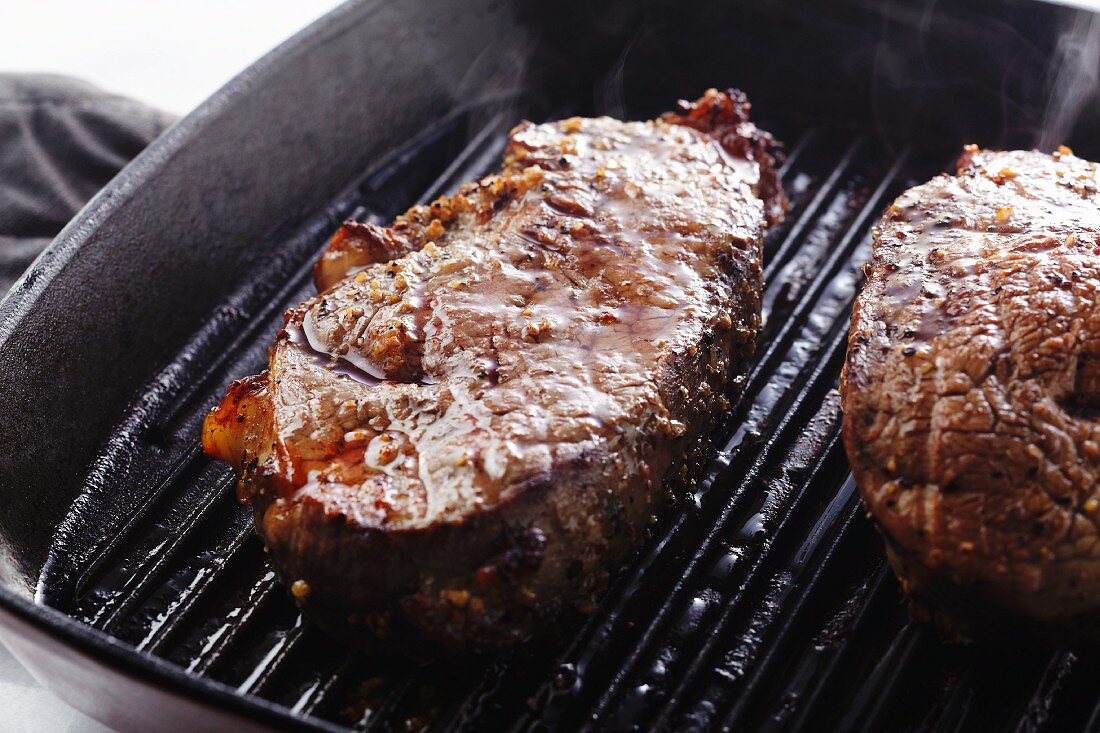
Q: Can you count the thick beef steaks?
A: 2